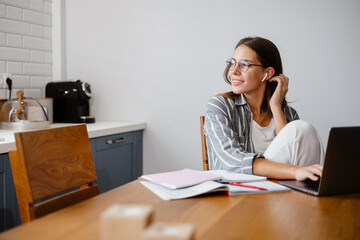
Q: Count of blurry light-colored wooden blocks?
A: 2